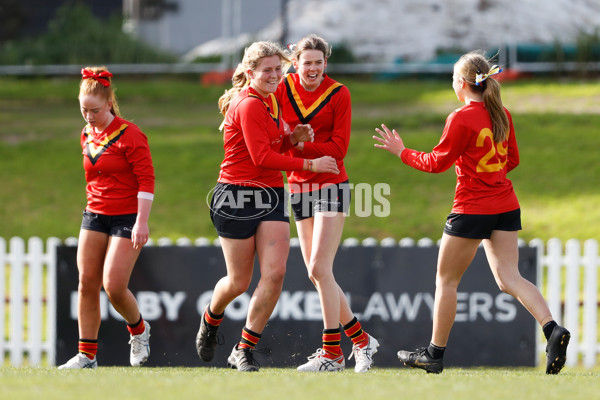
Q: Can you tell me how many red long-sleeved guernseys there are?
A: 4